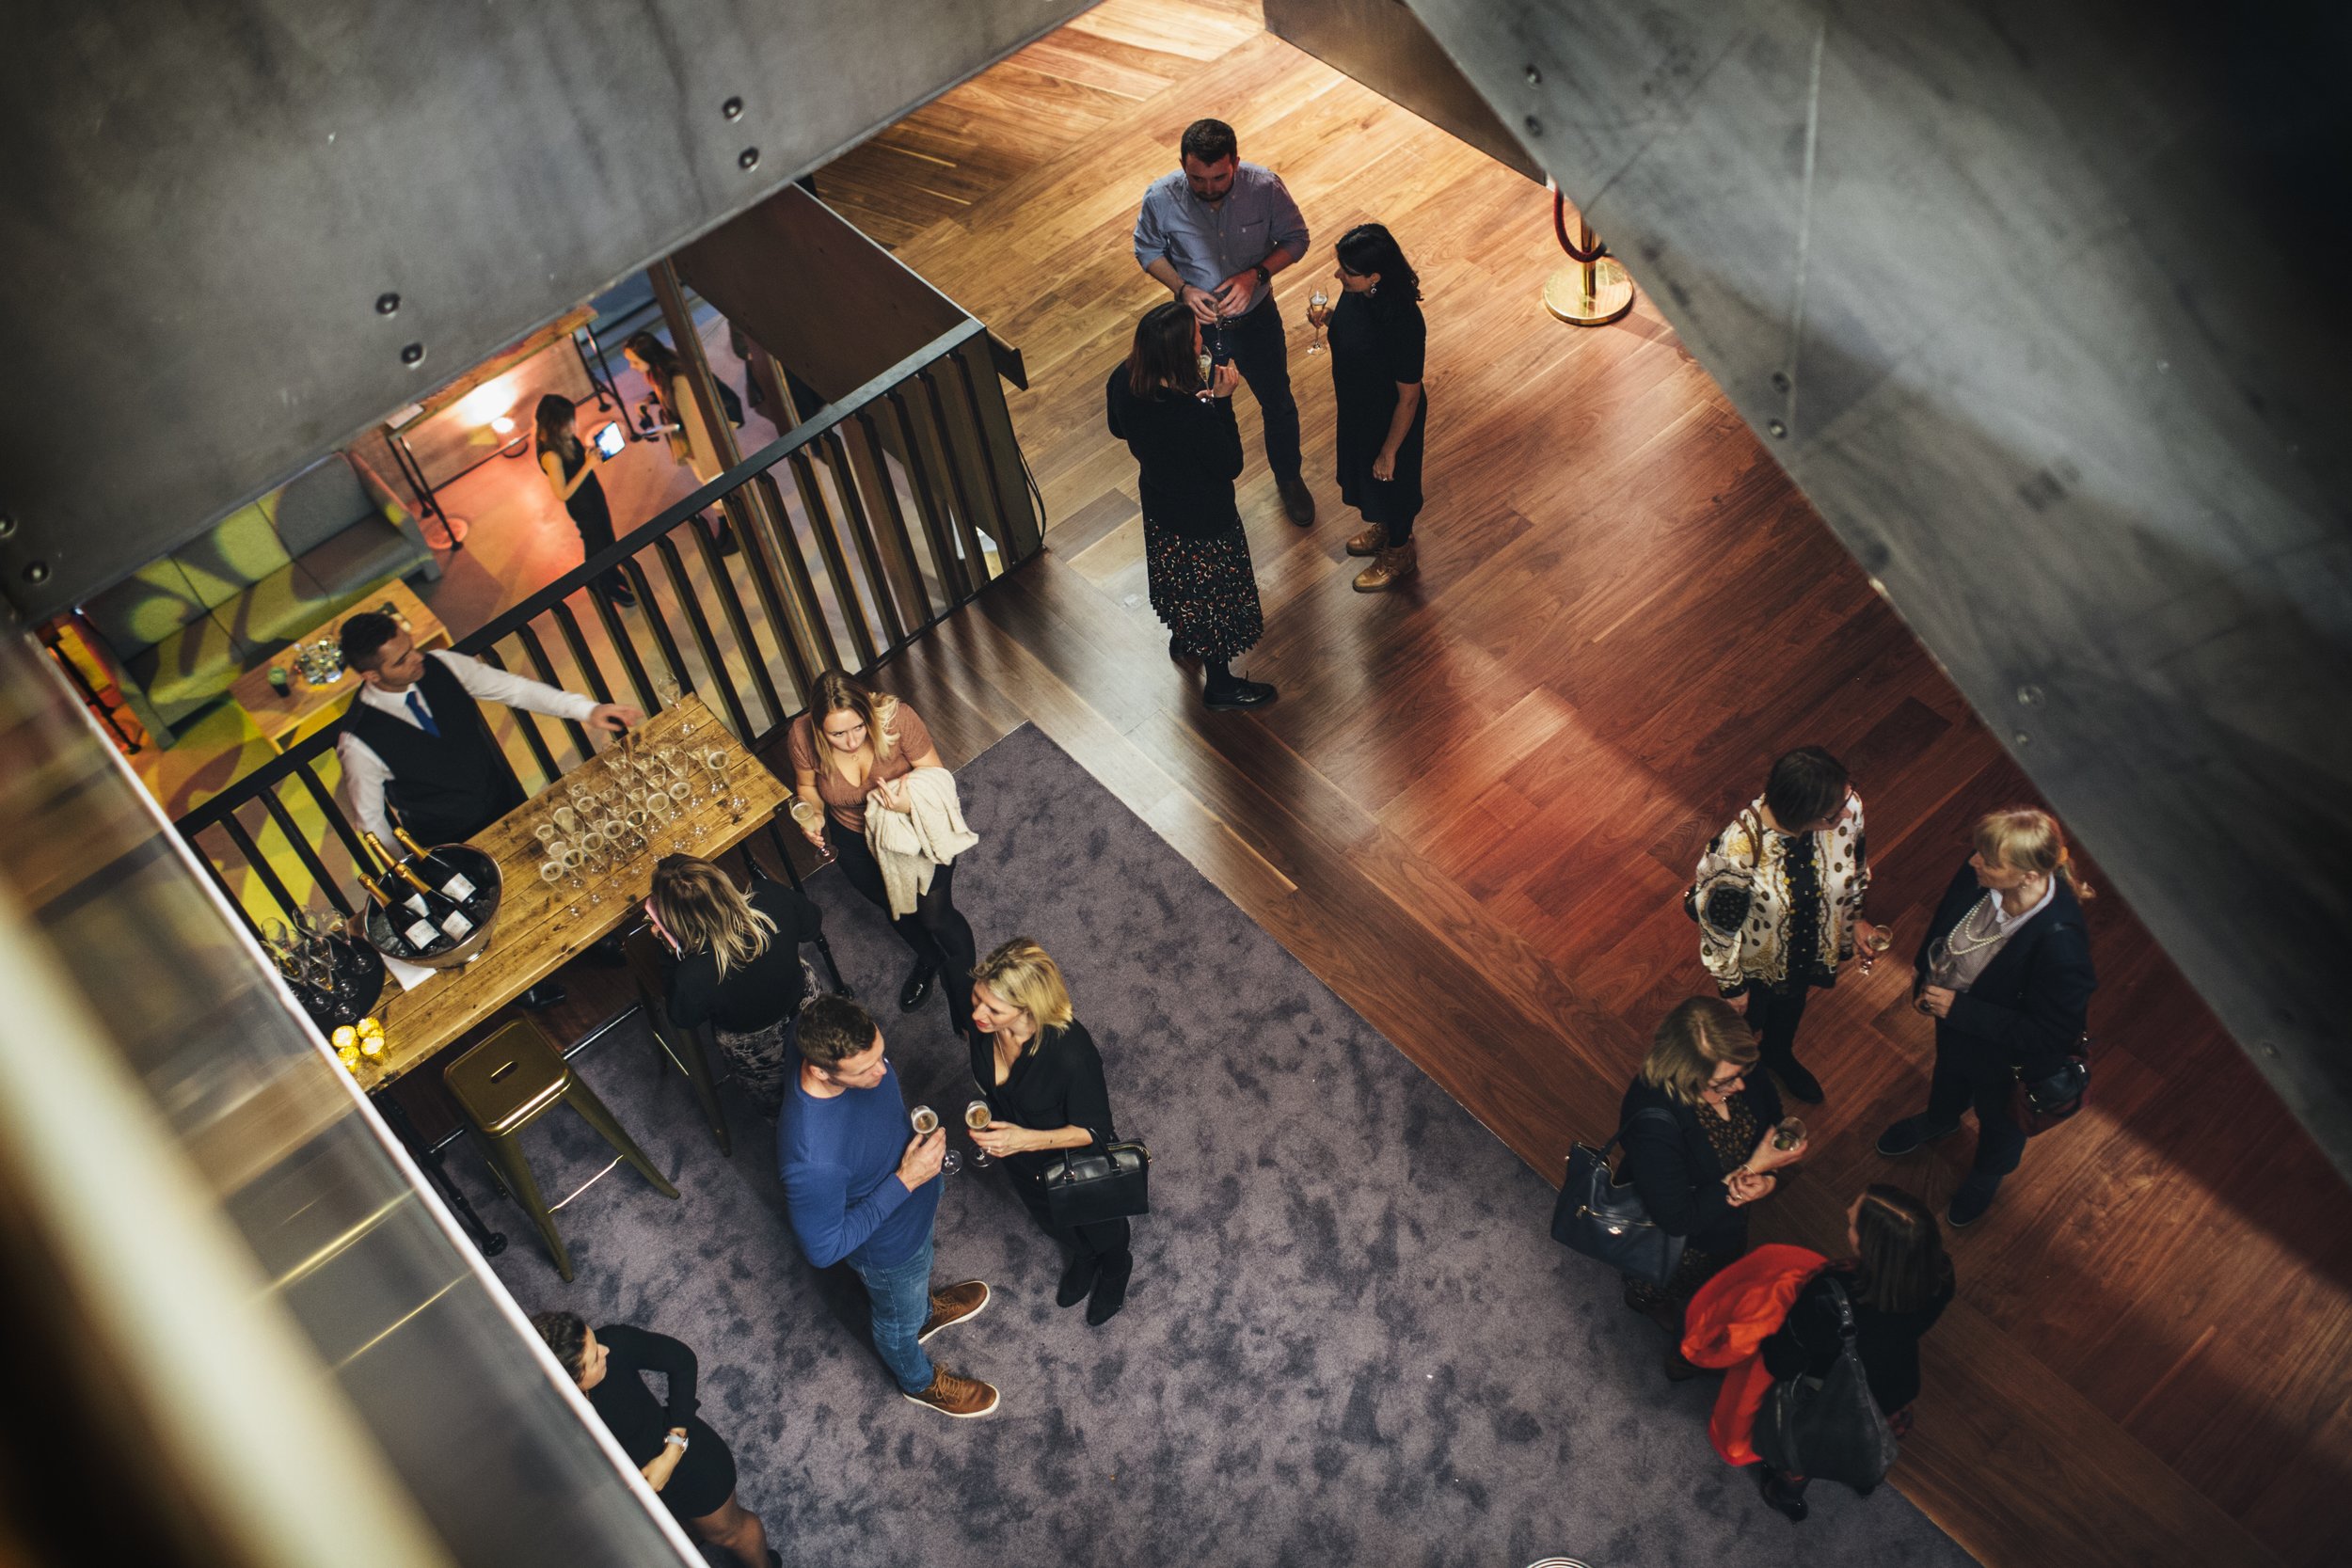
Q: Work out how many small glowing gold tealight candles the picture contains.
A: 4